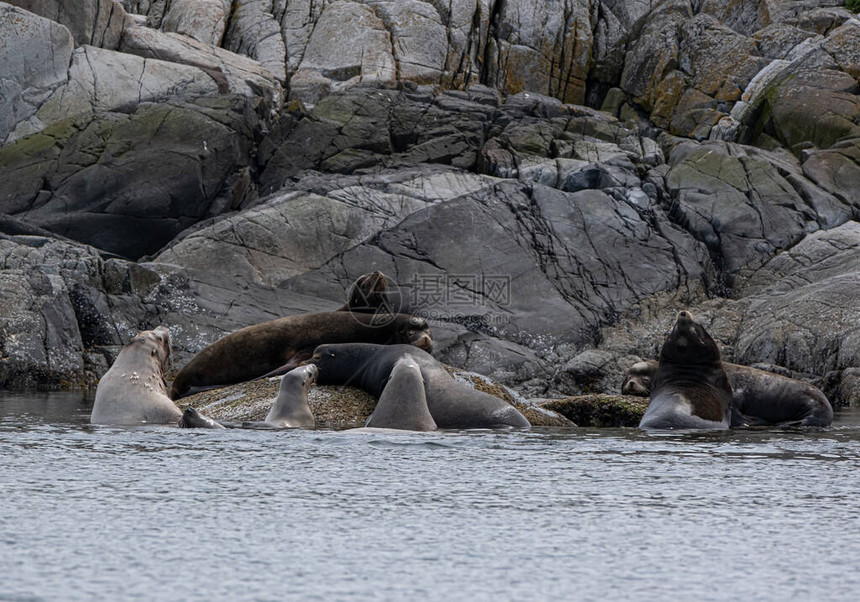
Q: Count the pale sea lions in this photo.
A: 3